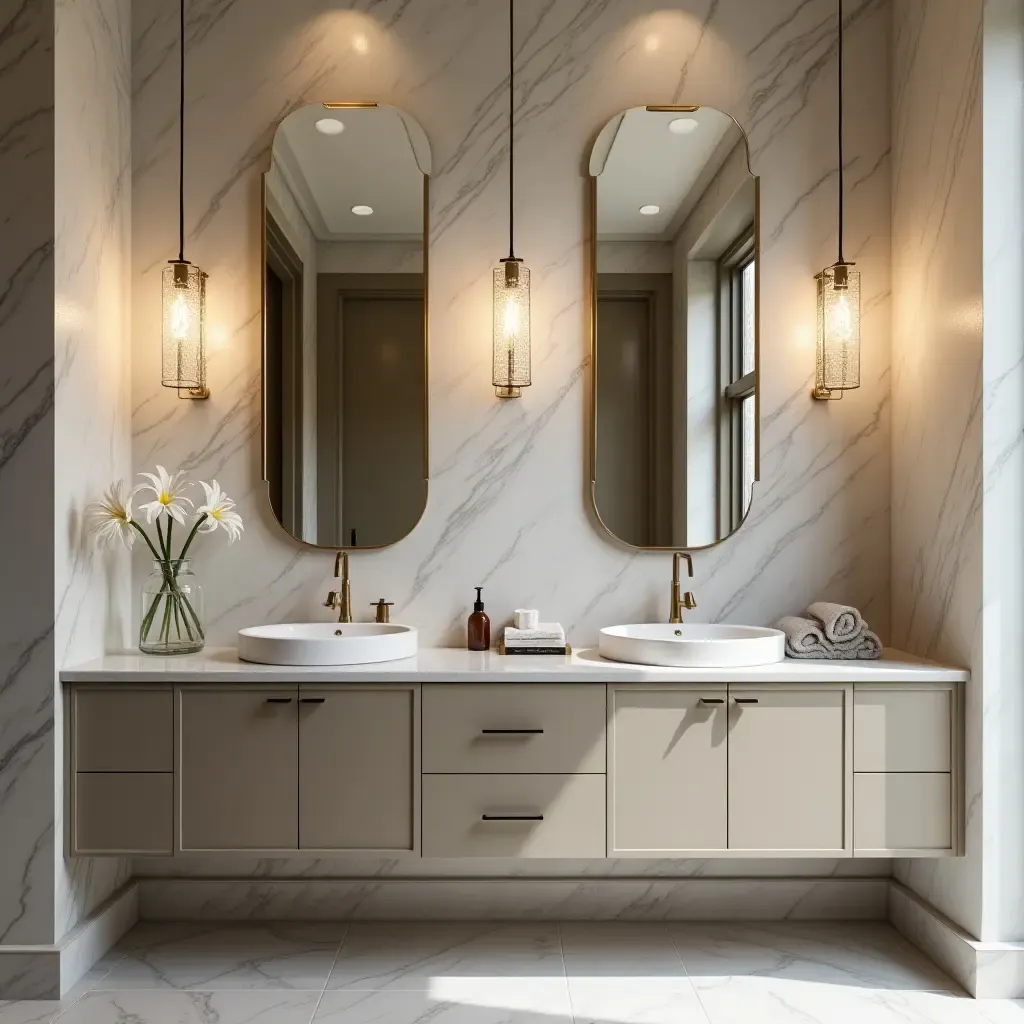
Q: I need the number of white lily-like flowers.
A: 3